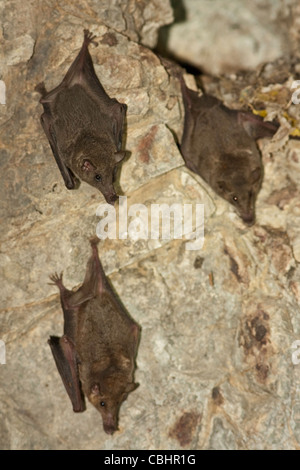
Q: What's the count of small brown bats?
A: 3